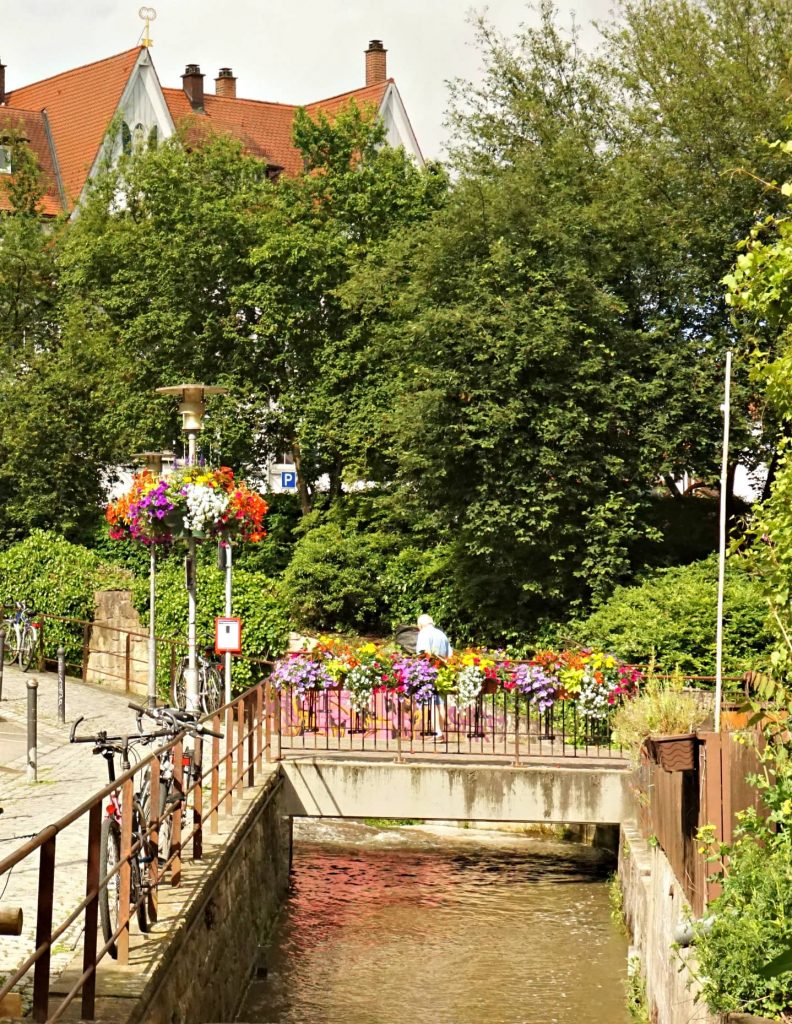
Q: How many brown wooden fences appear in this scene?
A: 1